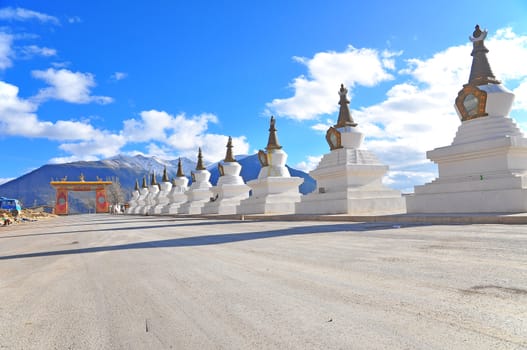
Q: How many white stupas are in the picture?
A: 10